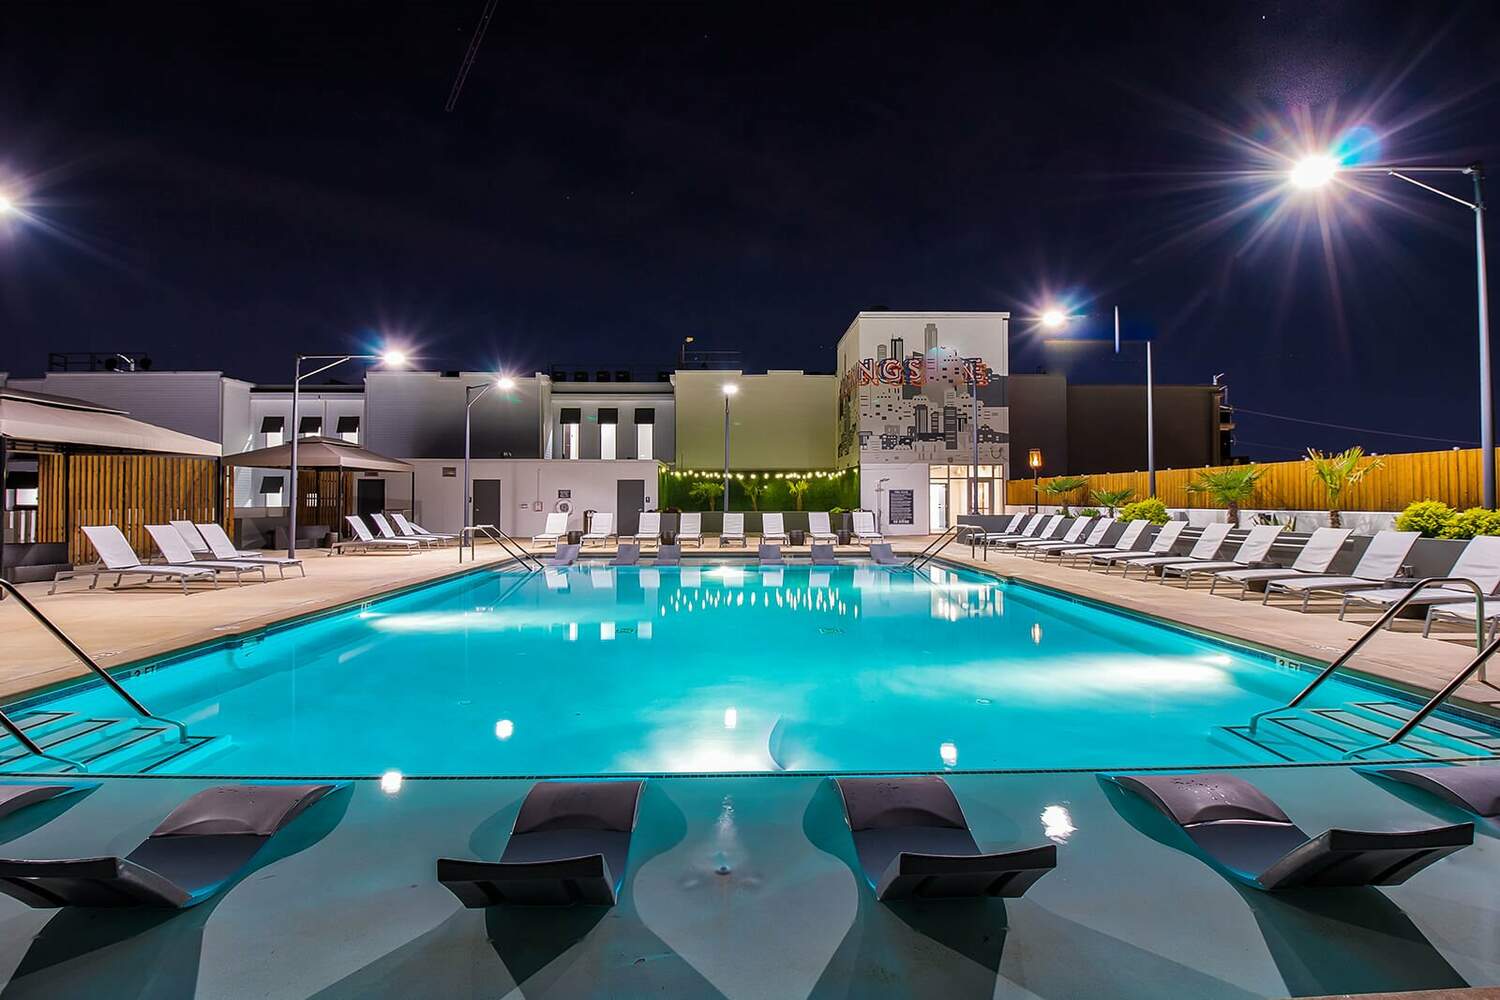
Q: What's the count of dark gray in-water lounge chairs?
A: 12